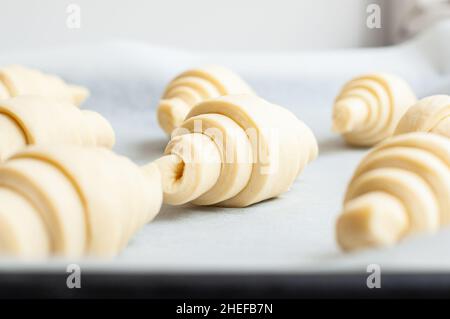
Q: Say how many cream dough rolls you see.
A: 8